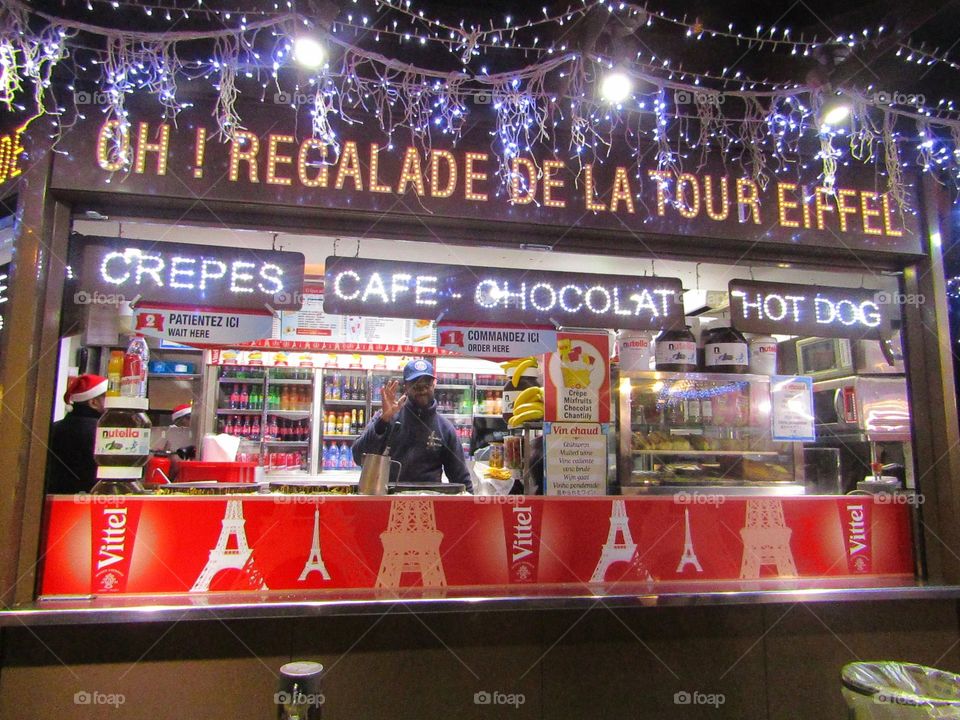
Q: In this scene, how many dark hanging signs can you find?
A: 3